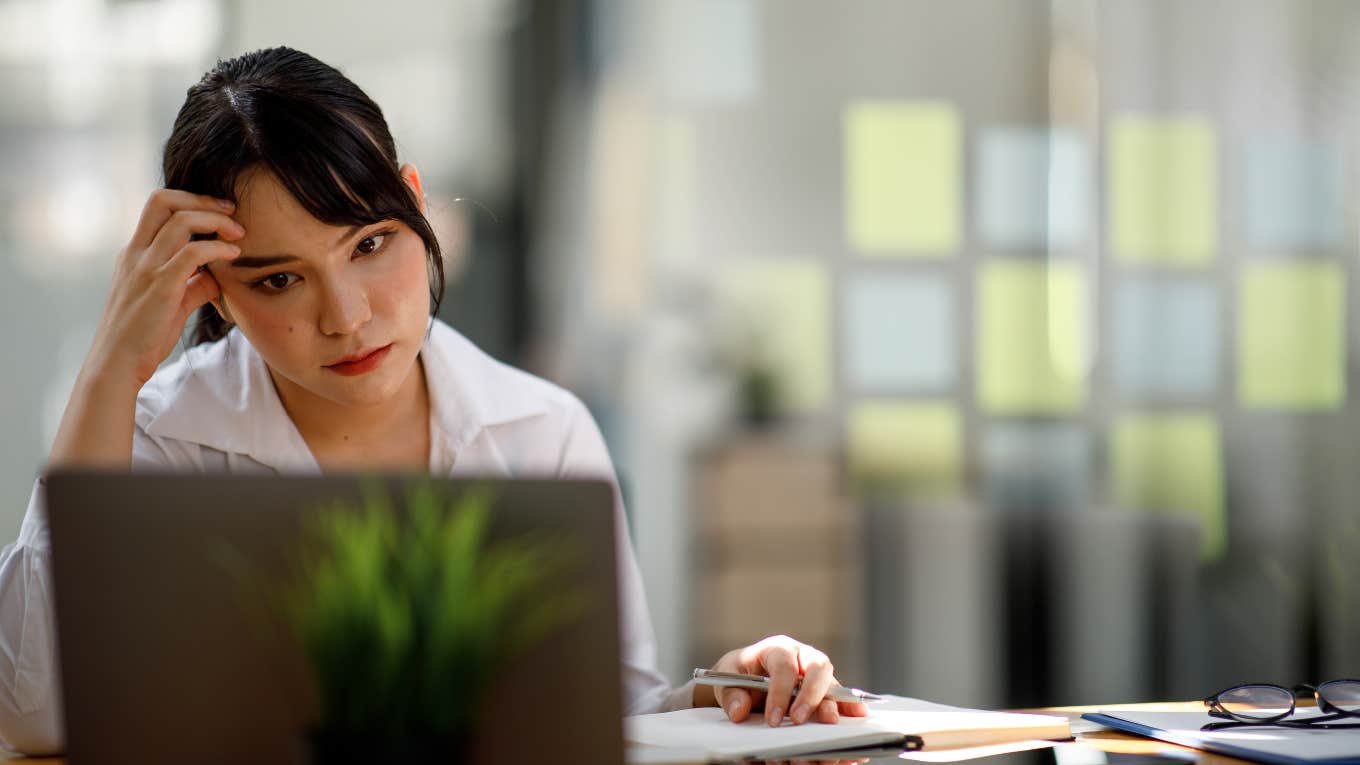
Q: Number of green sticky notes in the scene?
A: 7